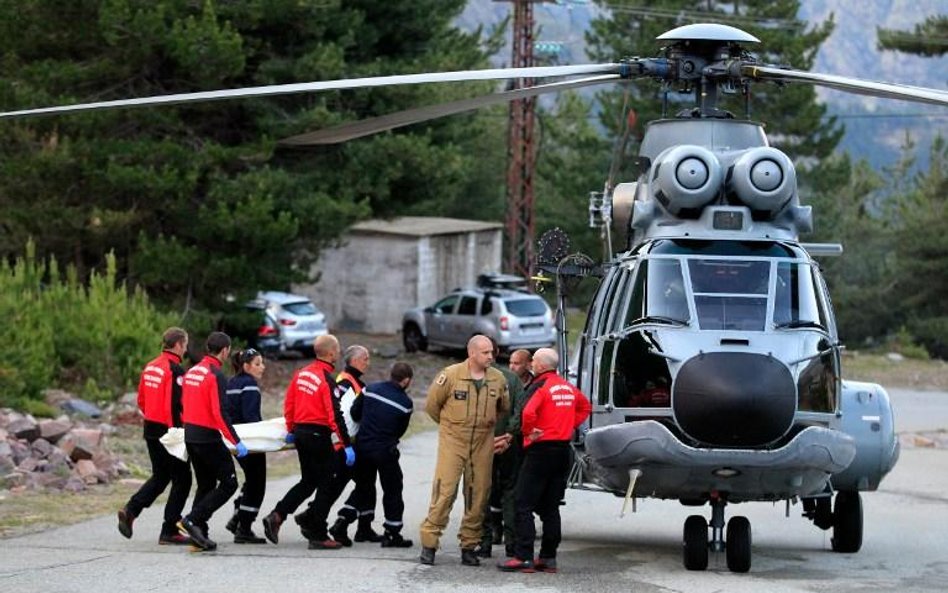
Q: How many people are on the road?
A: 10